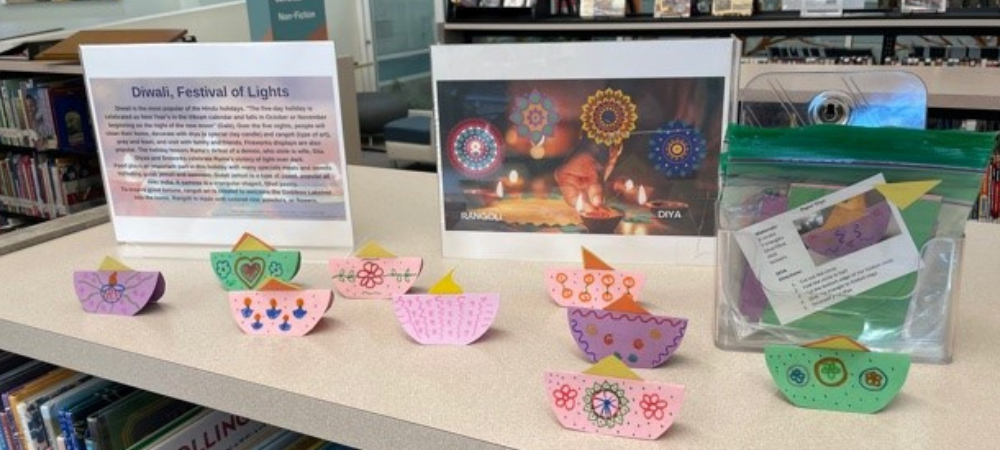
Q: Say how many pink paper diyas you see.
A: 5